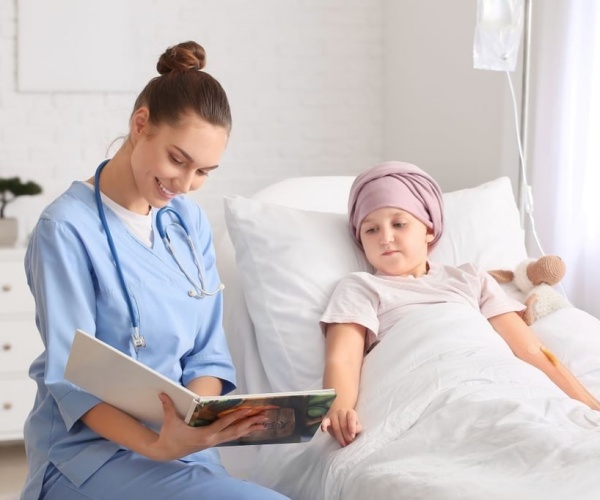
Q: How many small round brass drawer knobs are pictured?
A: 3